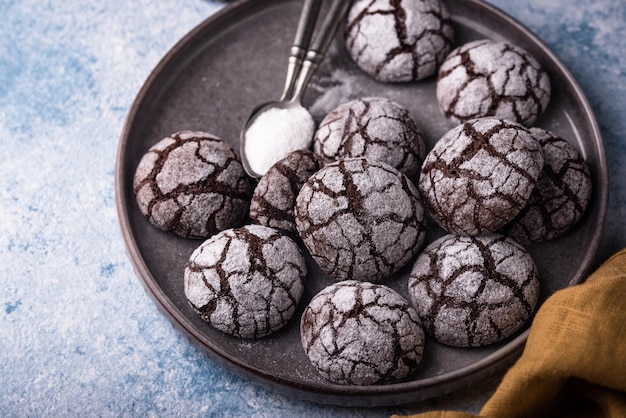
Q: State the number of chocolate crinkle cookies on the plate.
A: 11